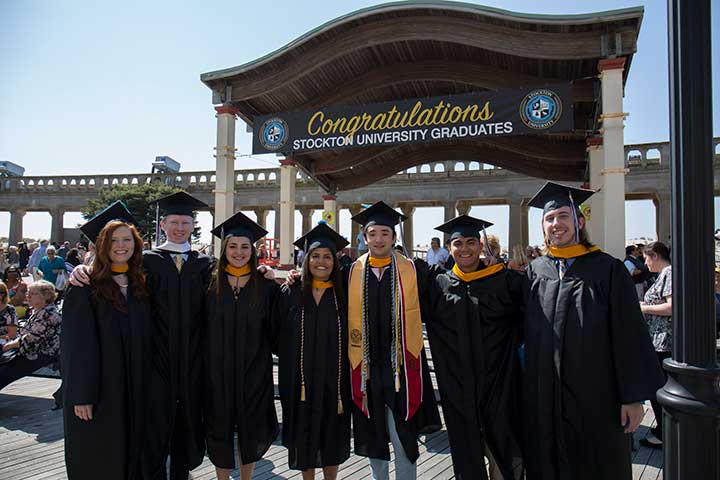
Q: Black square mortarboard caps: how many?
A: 7